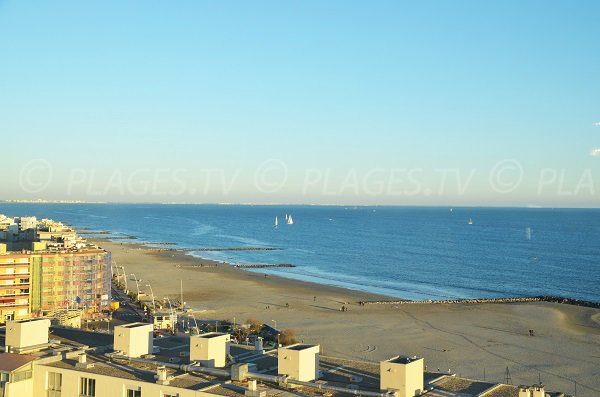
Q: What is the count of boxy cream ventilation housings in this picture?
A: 5